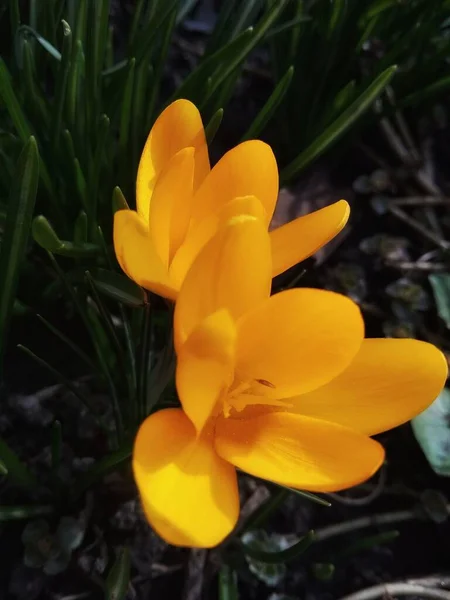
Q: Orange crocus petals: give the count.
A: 12